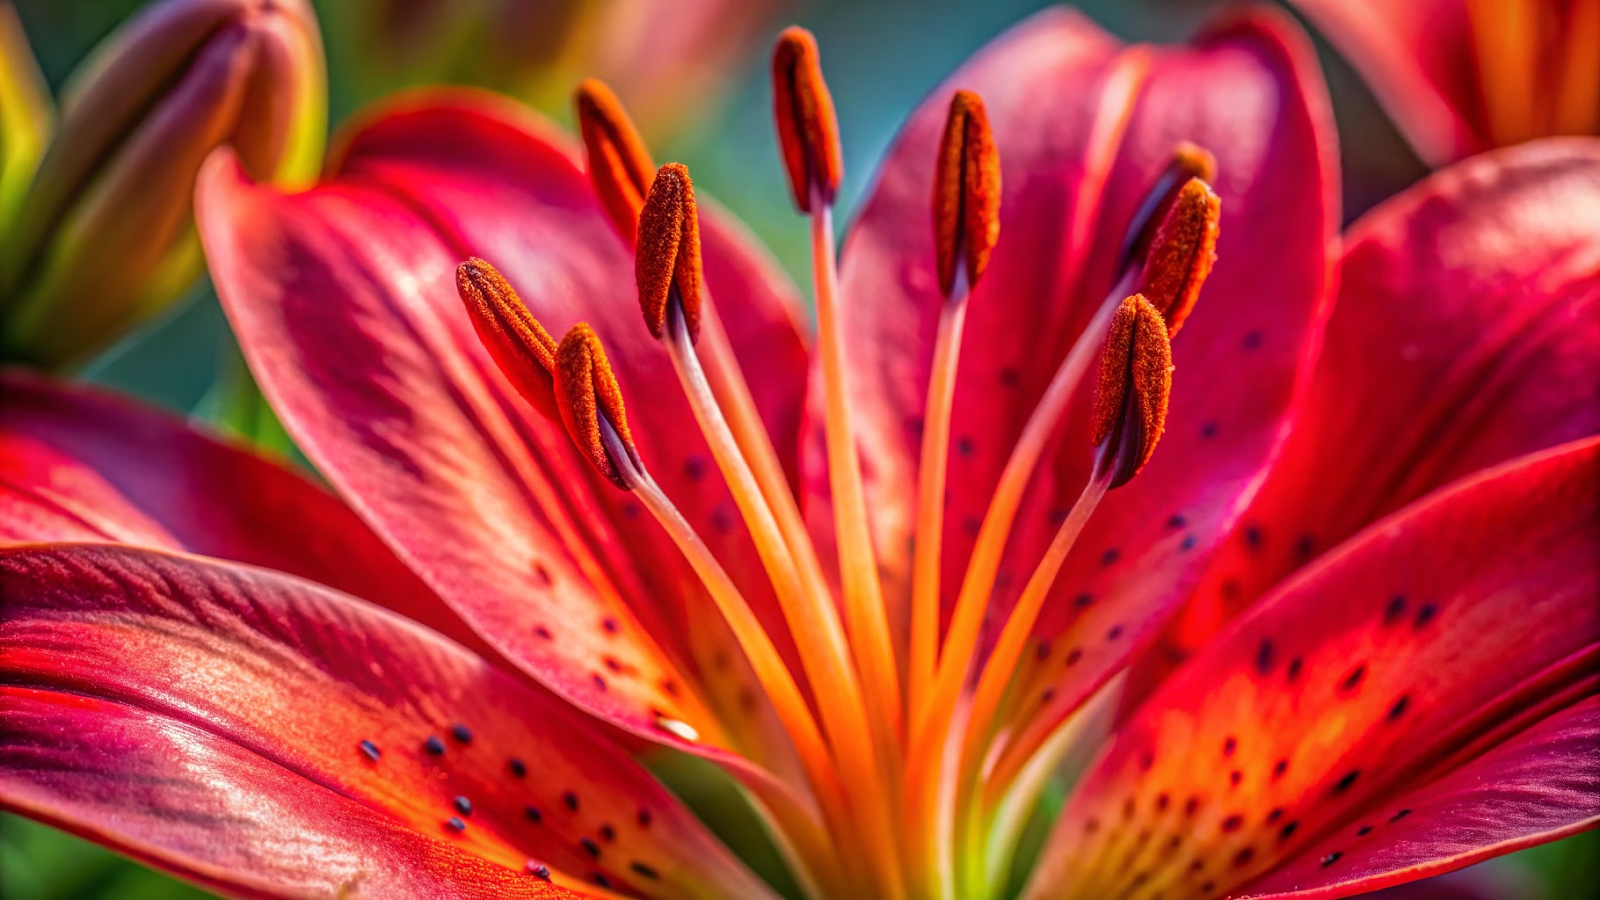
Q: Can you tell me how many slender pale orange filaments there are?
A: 7